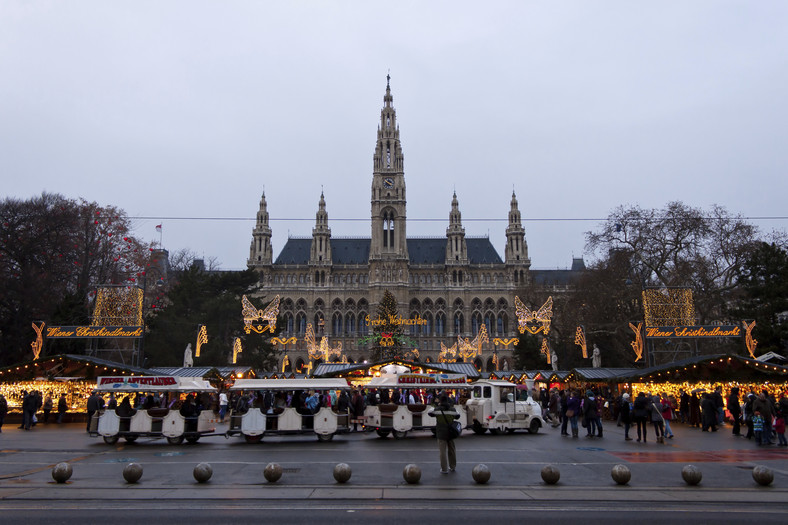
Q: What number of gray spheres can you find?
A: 11